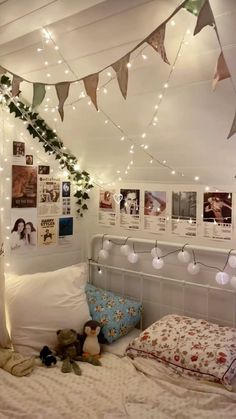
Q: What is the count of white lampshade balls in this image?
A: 11